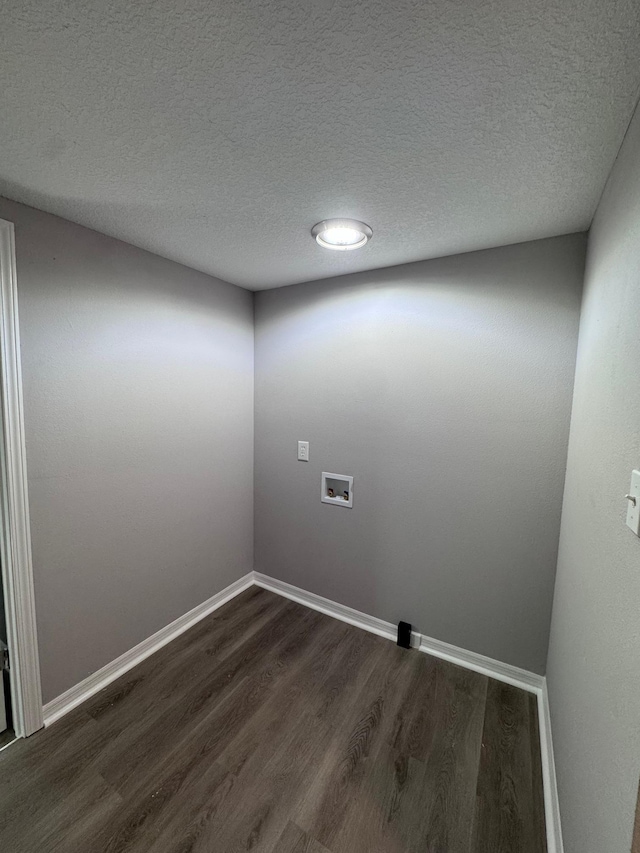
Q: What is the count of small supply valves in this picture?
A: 2